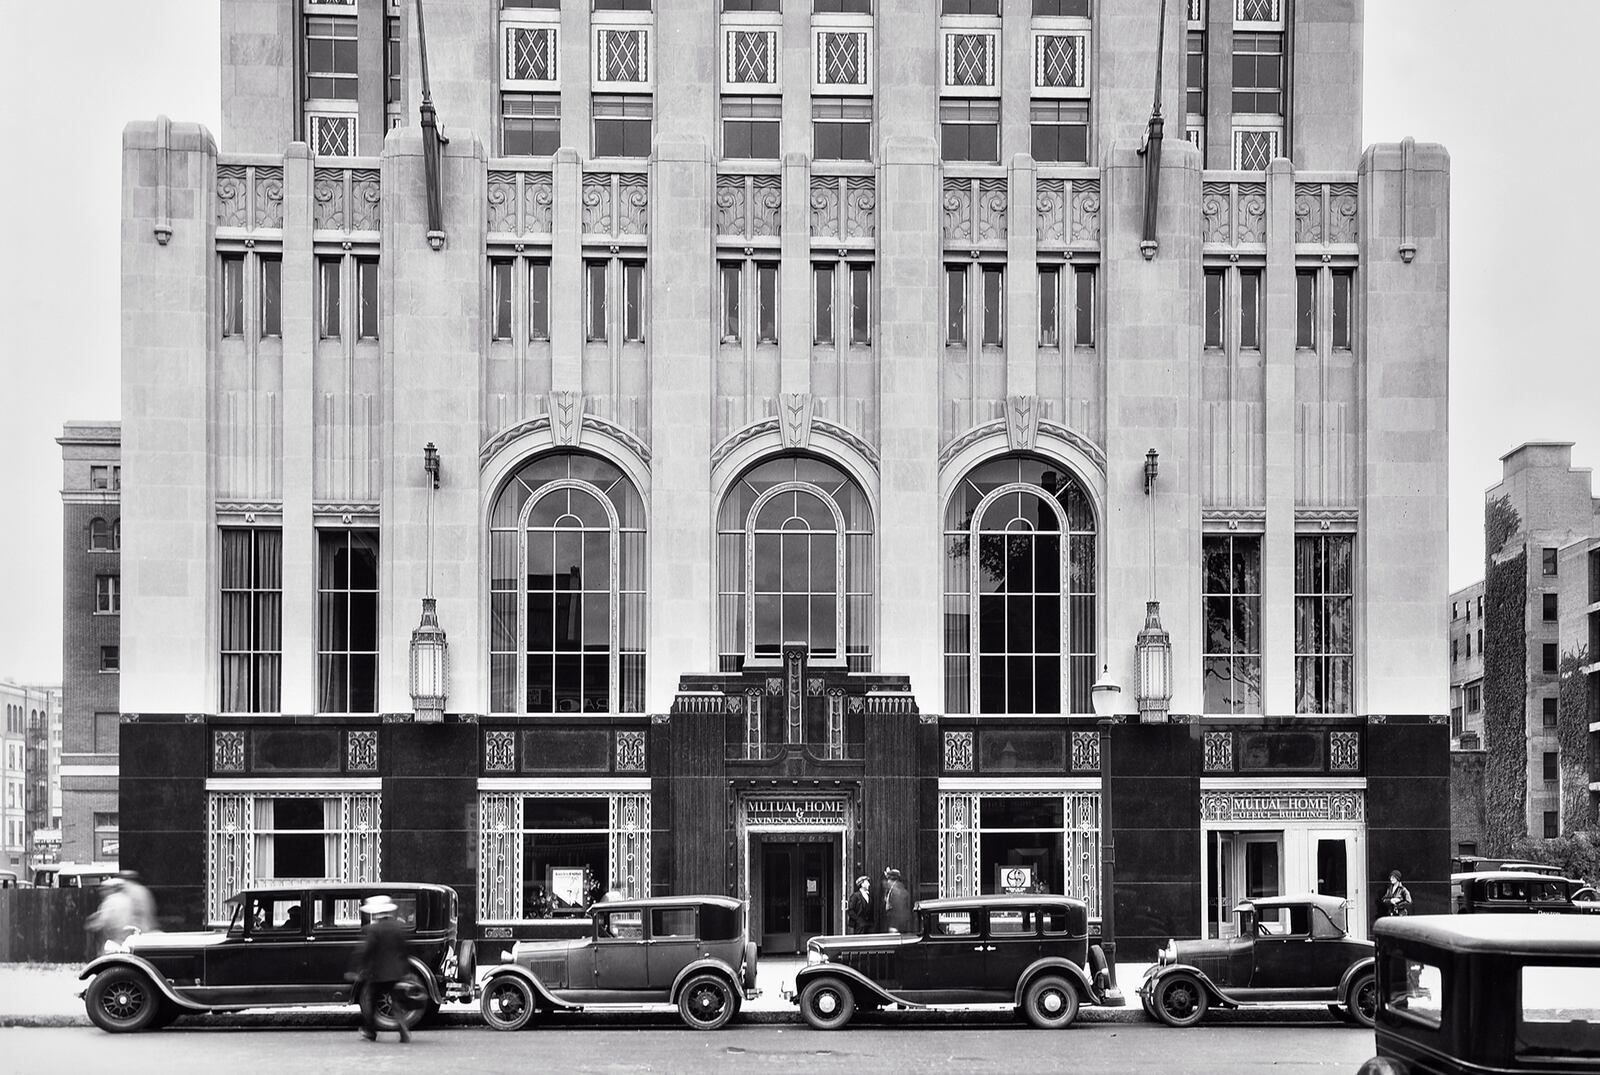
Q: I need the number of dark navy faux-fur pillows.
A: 0